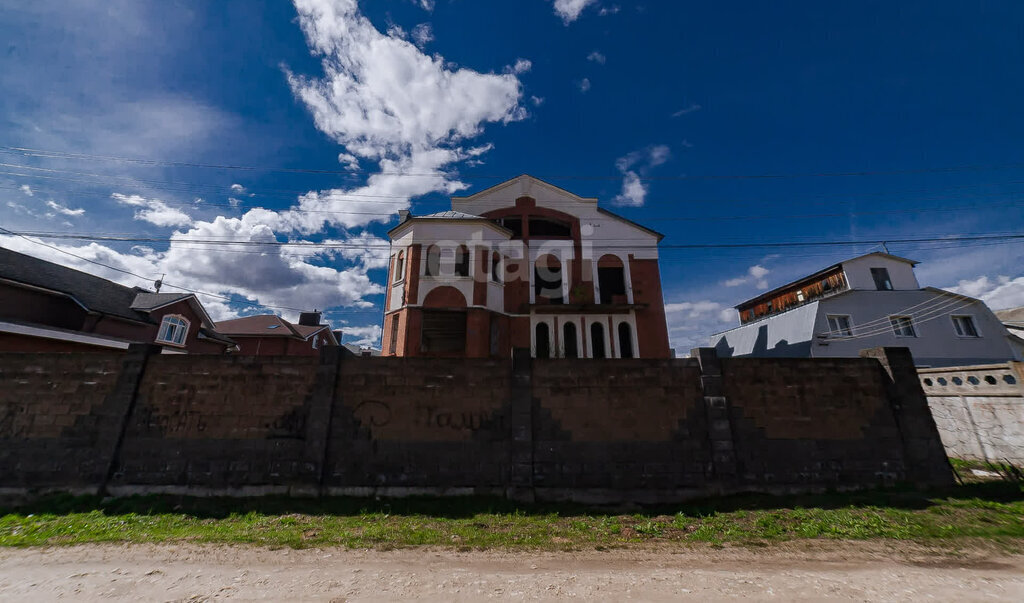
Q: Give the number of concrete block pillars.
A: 5